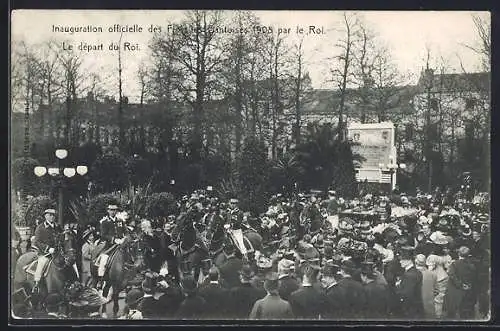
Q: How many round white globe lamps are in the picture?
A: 5